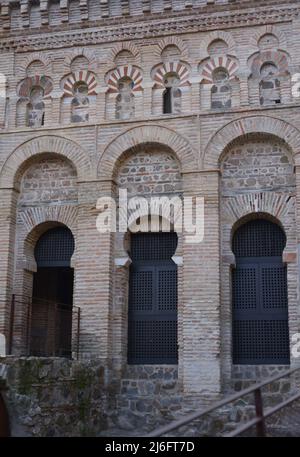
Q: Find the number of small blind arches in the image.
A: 6